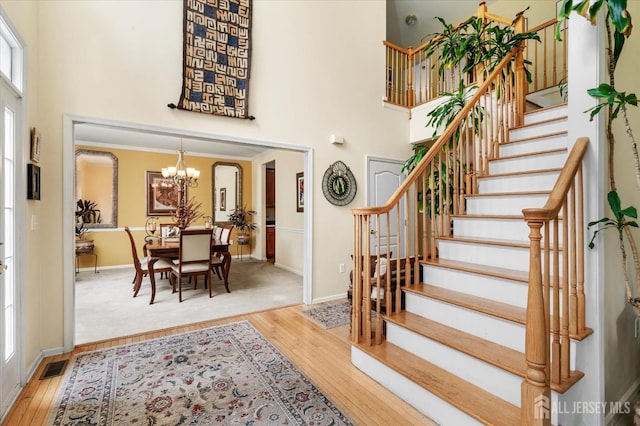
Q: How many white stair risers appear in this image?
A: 12